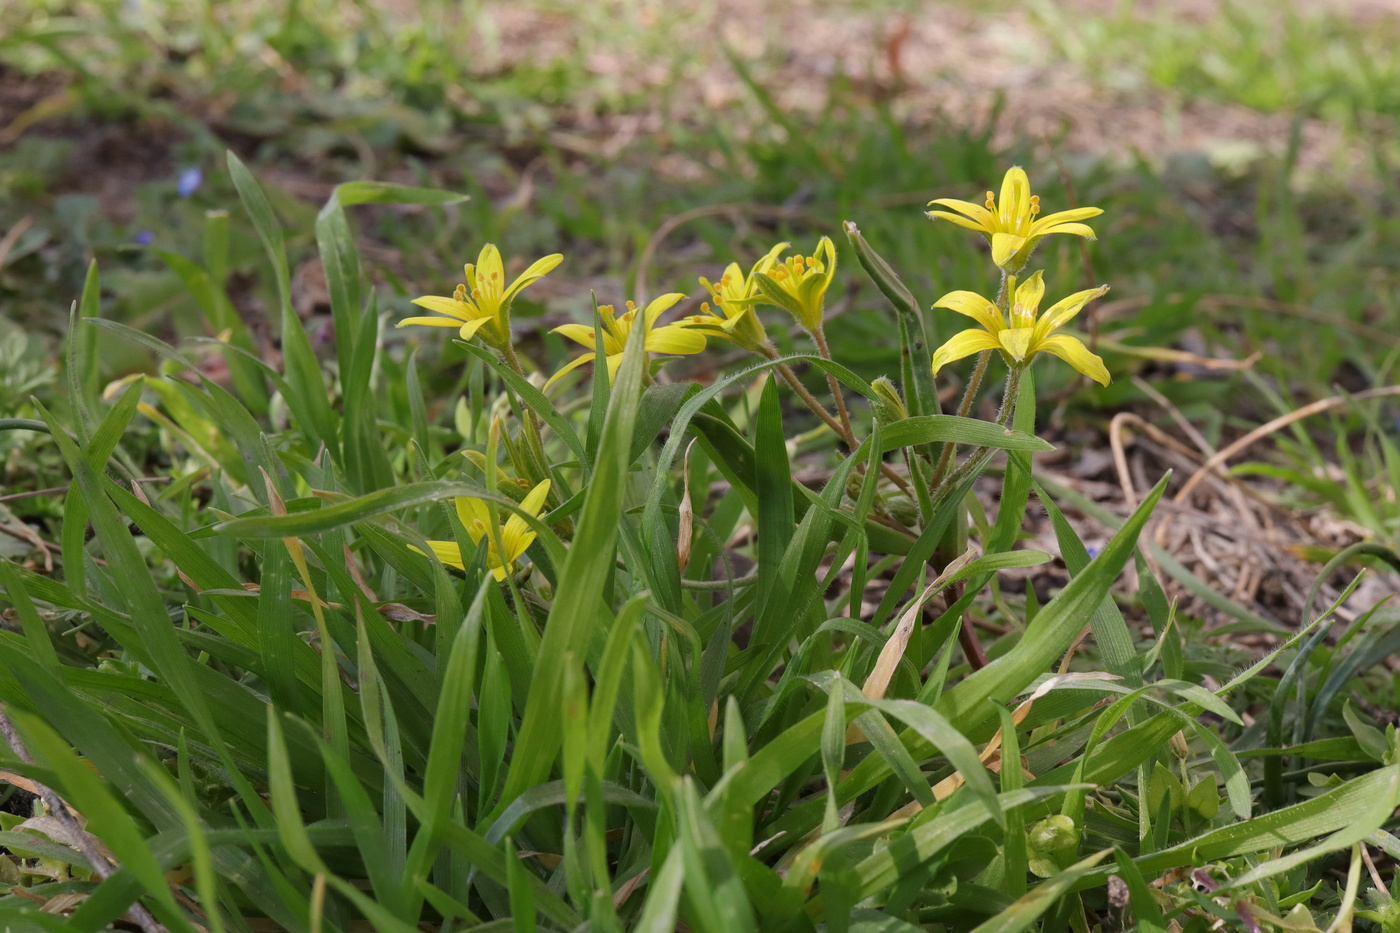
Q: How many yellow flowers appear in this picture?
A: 7